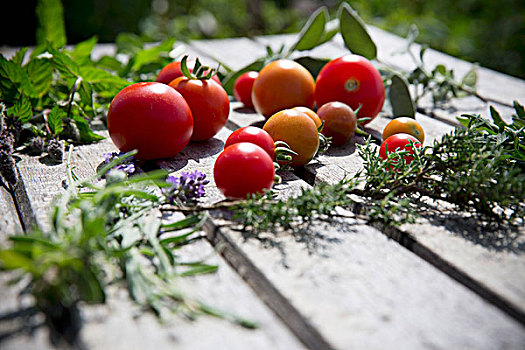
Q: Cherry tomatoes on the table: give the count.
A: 13